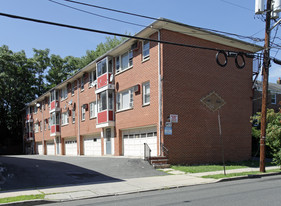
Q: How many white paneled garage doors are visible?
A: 5